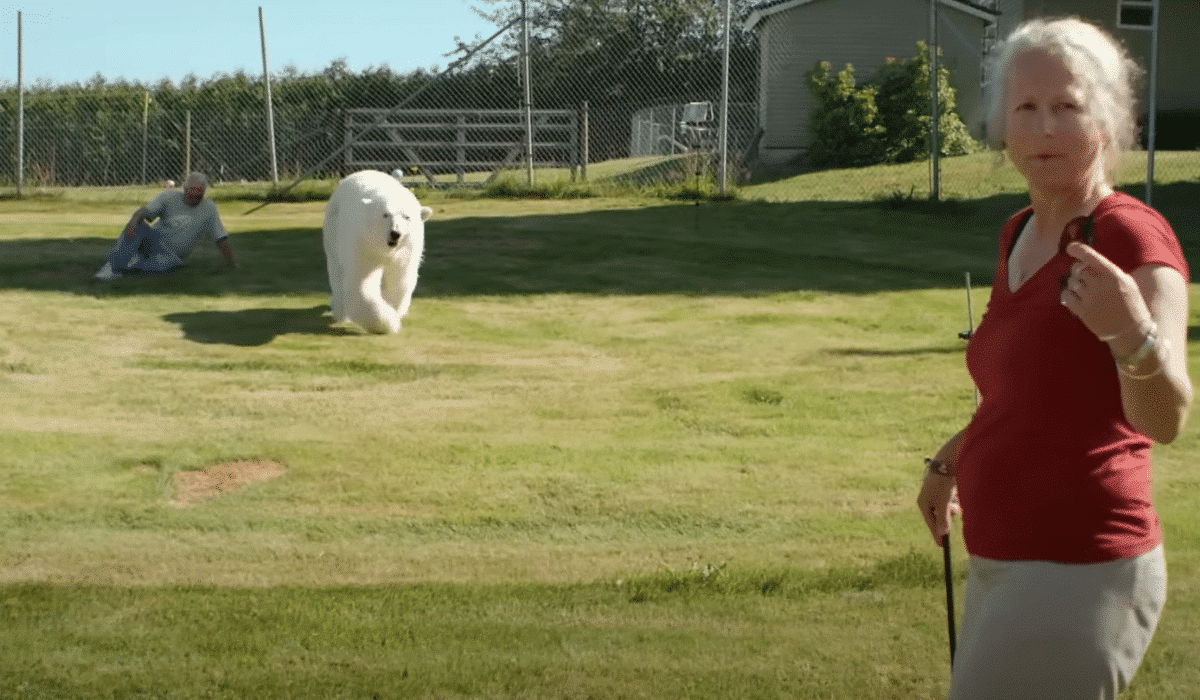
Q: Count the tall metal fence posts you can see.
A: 6